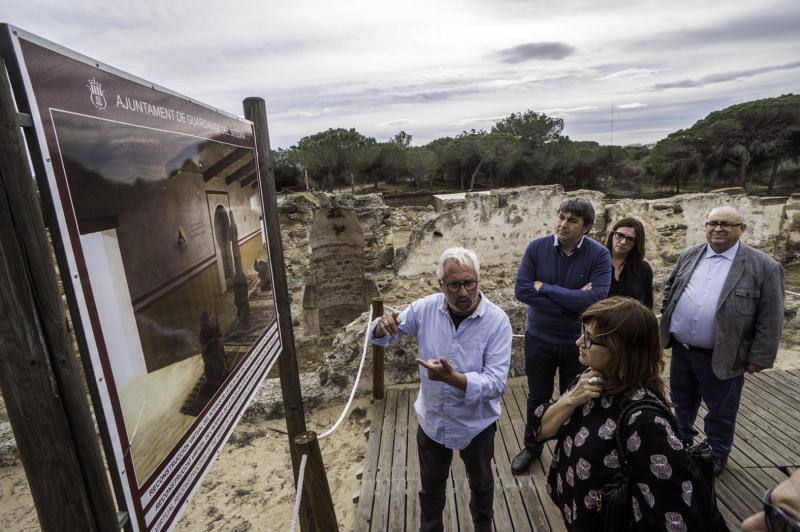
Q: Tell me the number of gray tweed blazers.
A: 1